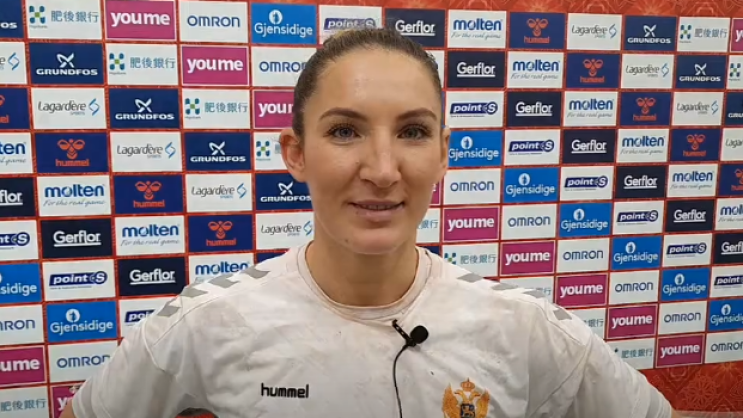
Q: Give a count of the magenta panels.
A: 12